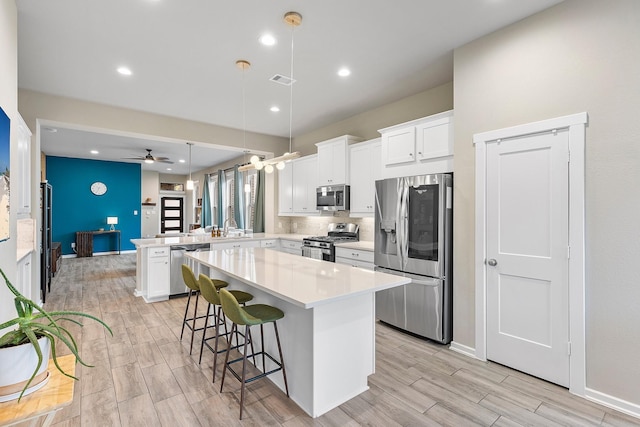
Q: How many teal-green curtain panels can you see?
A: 4